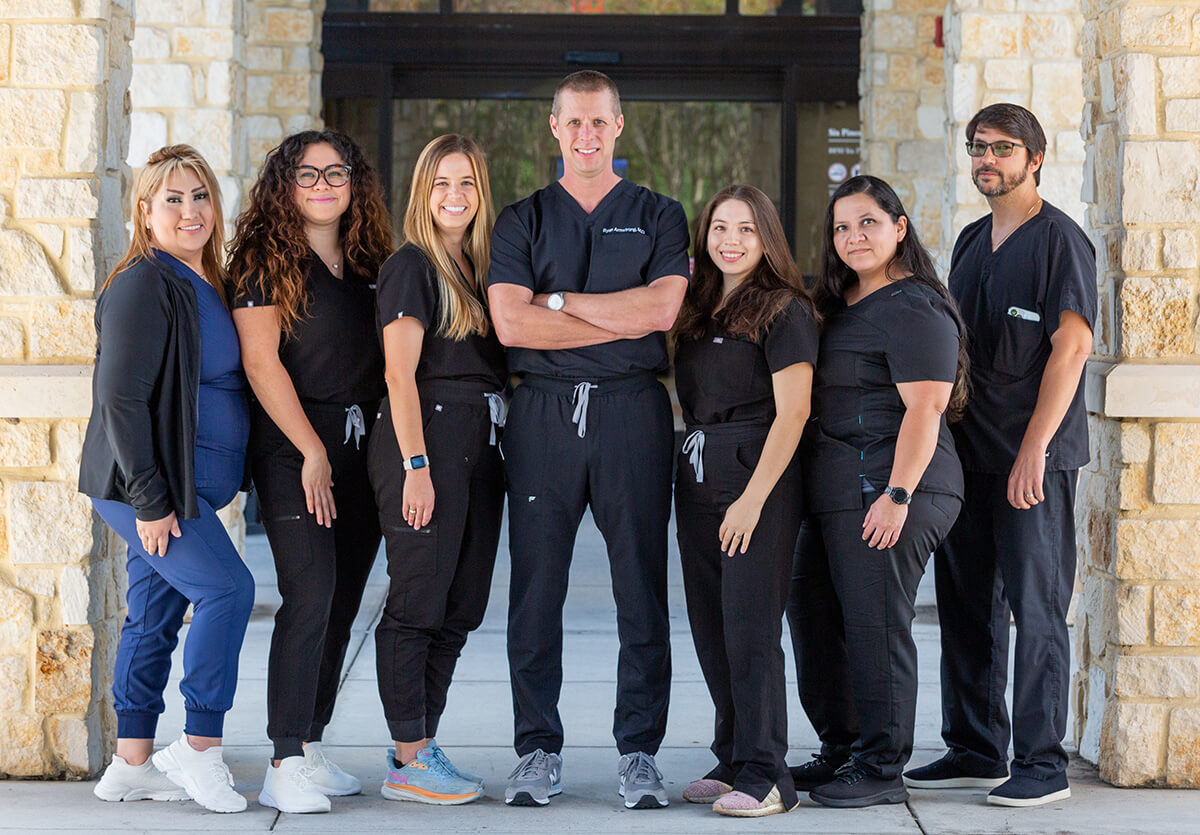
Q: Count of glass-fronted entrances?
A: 1